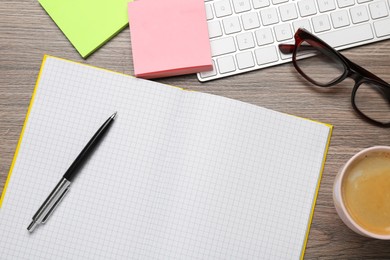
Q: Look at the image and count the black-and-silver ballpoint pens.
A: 1